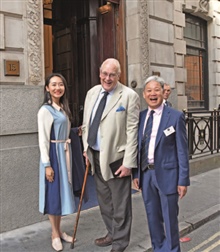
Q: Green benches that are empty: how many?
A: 0